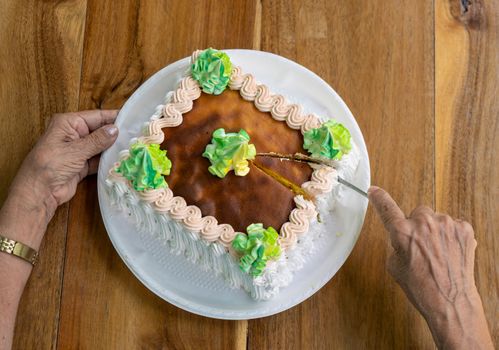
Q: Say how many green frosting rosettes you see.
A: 5